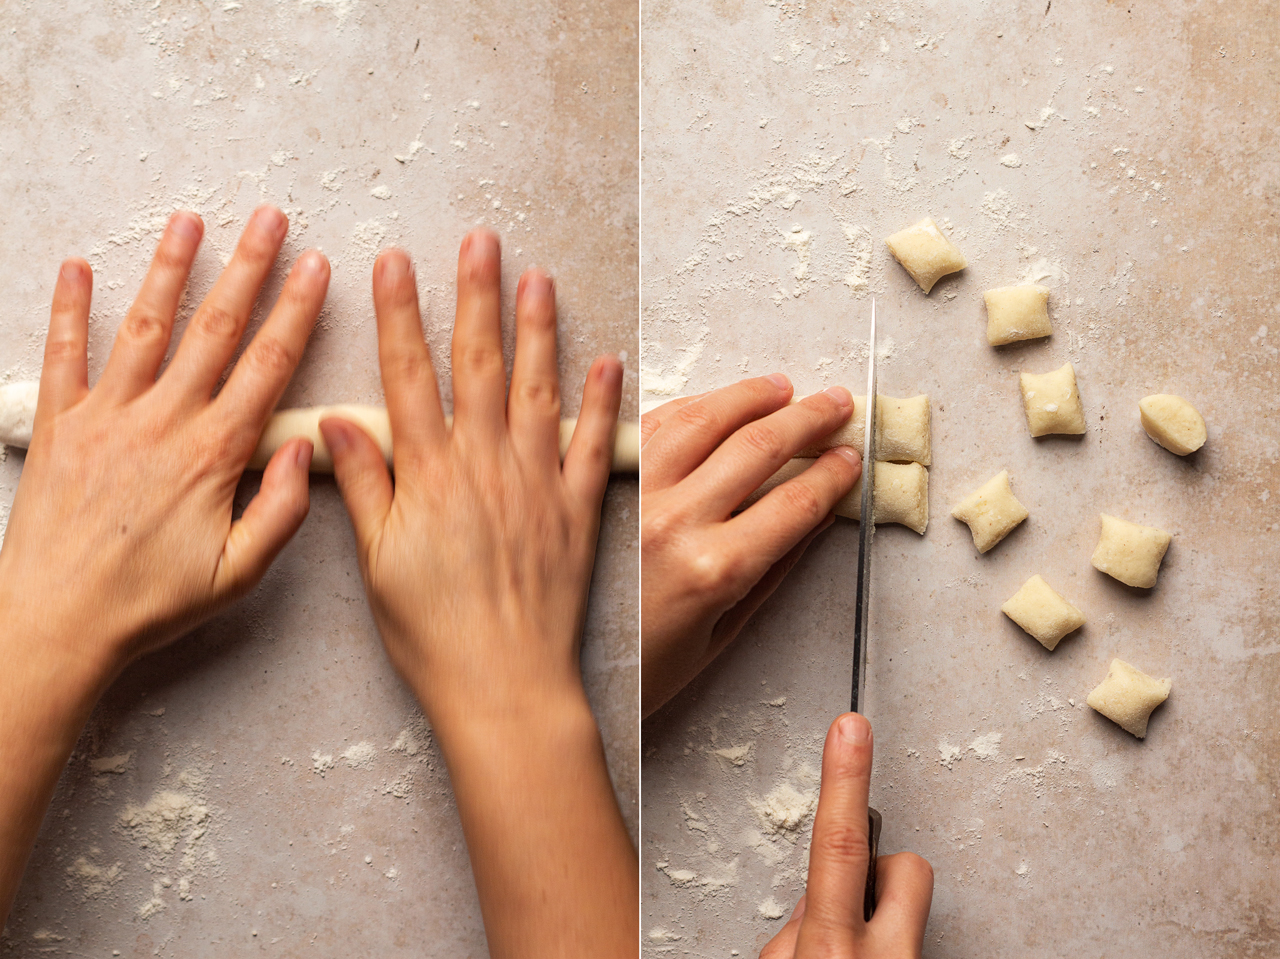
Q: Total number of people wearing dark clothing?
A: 0